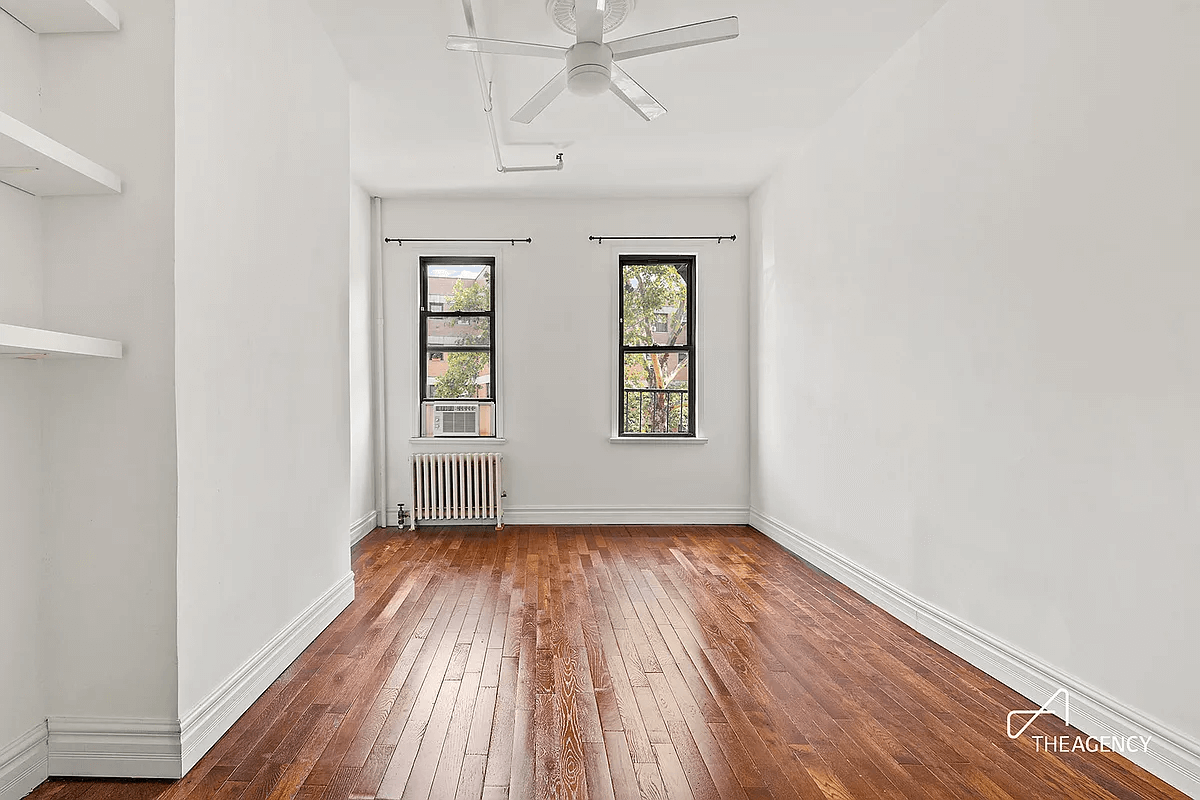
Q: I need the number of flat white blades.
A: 5